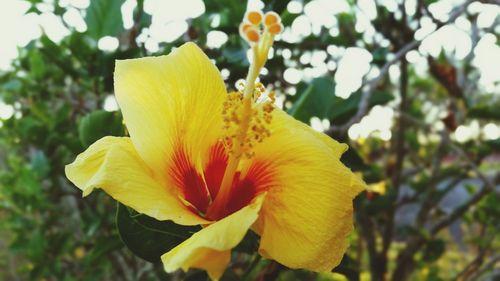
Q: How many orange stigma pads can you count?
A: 5